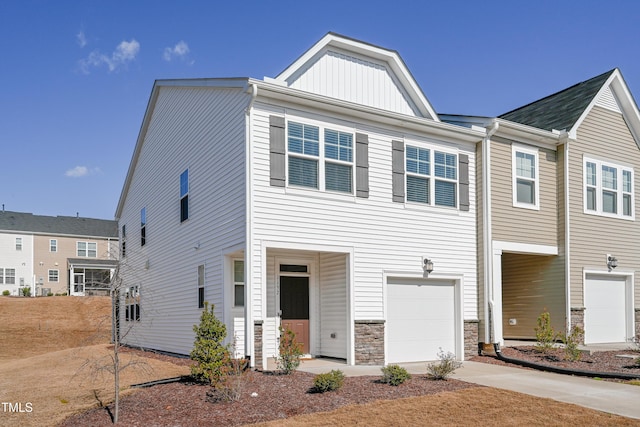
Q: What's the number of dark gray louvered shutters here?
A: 4